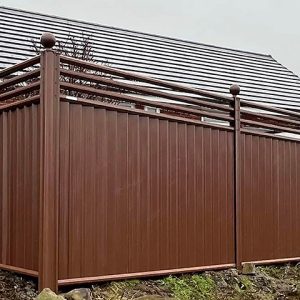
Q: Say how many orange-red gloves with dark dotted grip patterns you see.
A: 0